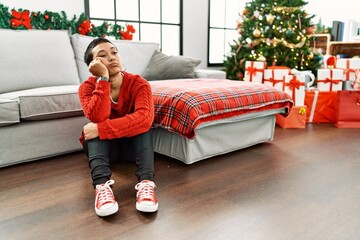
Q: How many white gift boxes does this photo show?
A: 5